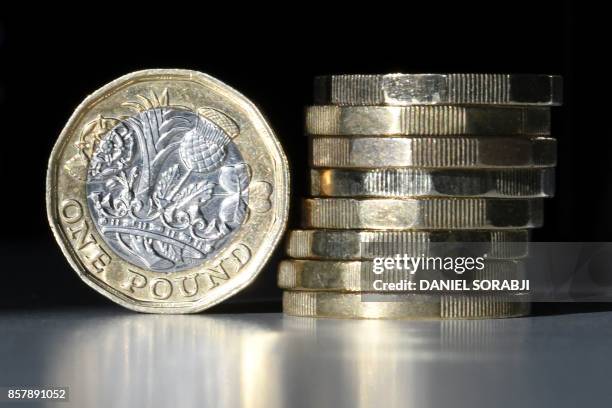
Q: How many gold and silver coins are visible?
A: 9